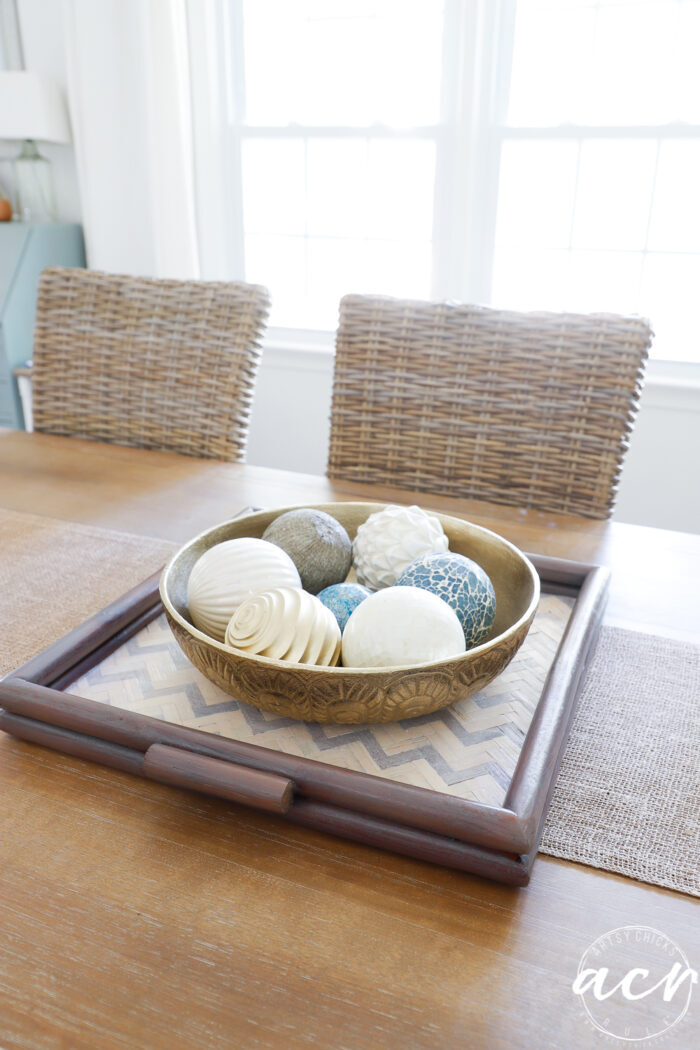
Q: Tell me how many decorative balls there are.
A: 7